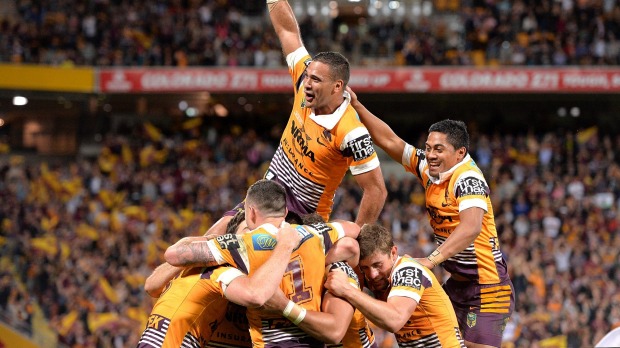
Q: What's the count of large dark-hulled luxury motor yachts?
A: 0